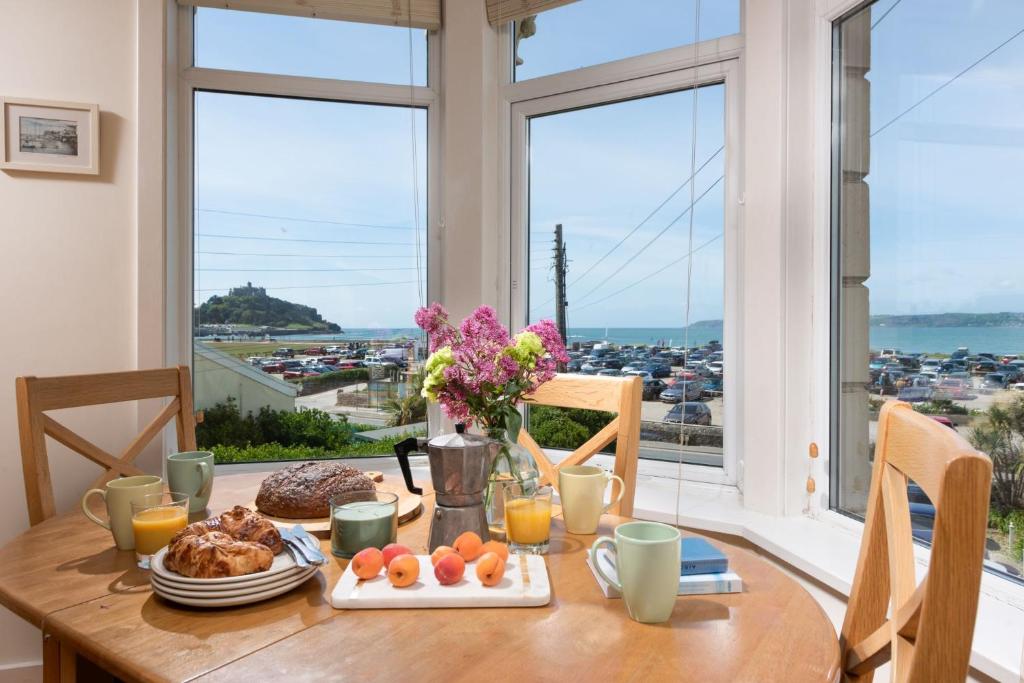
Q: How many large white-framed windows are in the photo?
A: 3